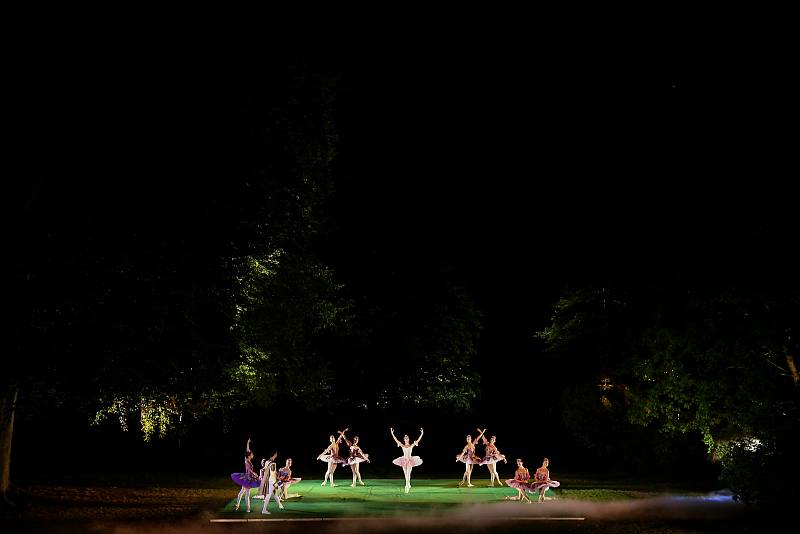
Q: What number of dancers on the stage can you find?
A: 11